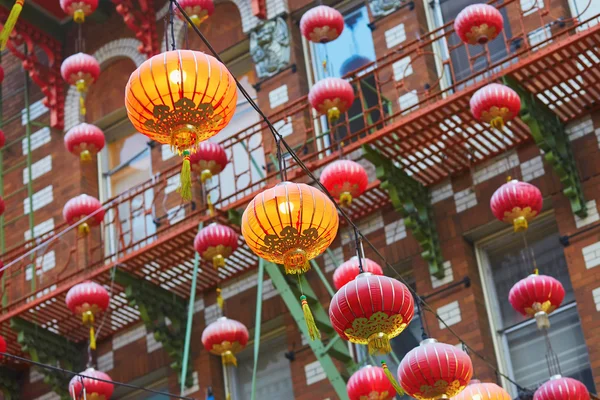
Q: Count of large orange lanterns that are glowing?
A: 2